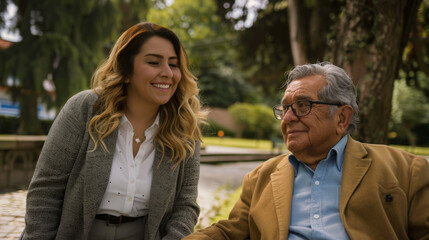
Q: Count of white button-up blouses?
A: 1